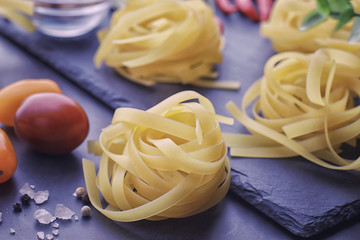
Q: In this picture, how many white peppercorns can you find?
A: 2